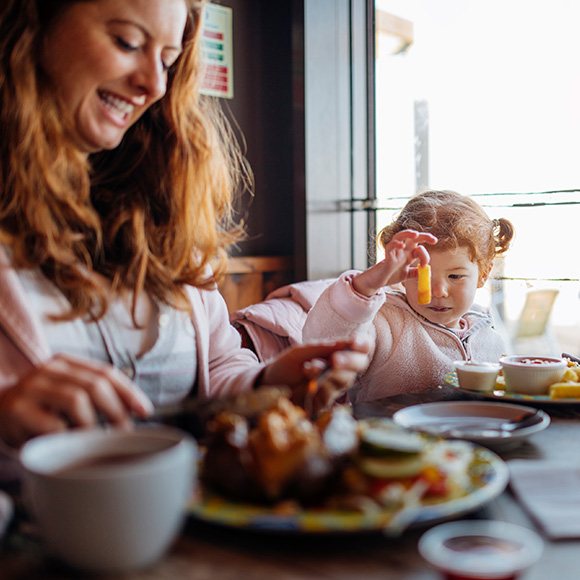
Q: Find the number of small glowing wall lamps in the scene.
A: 0